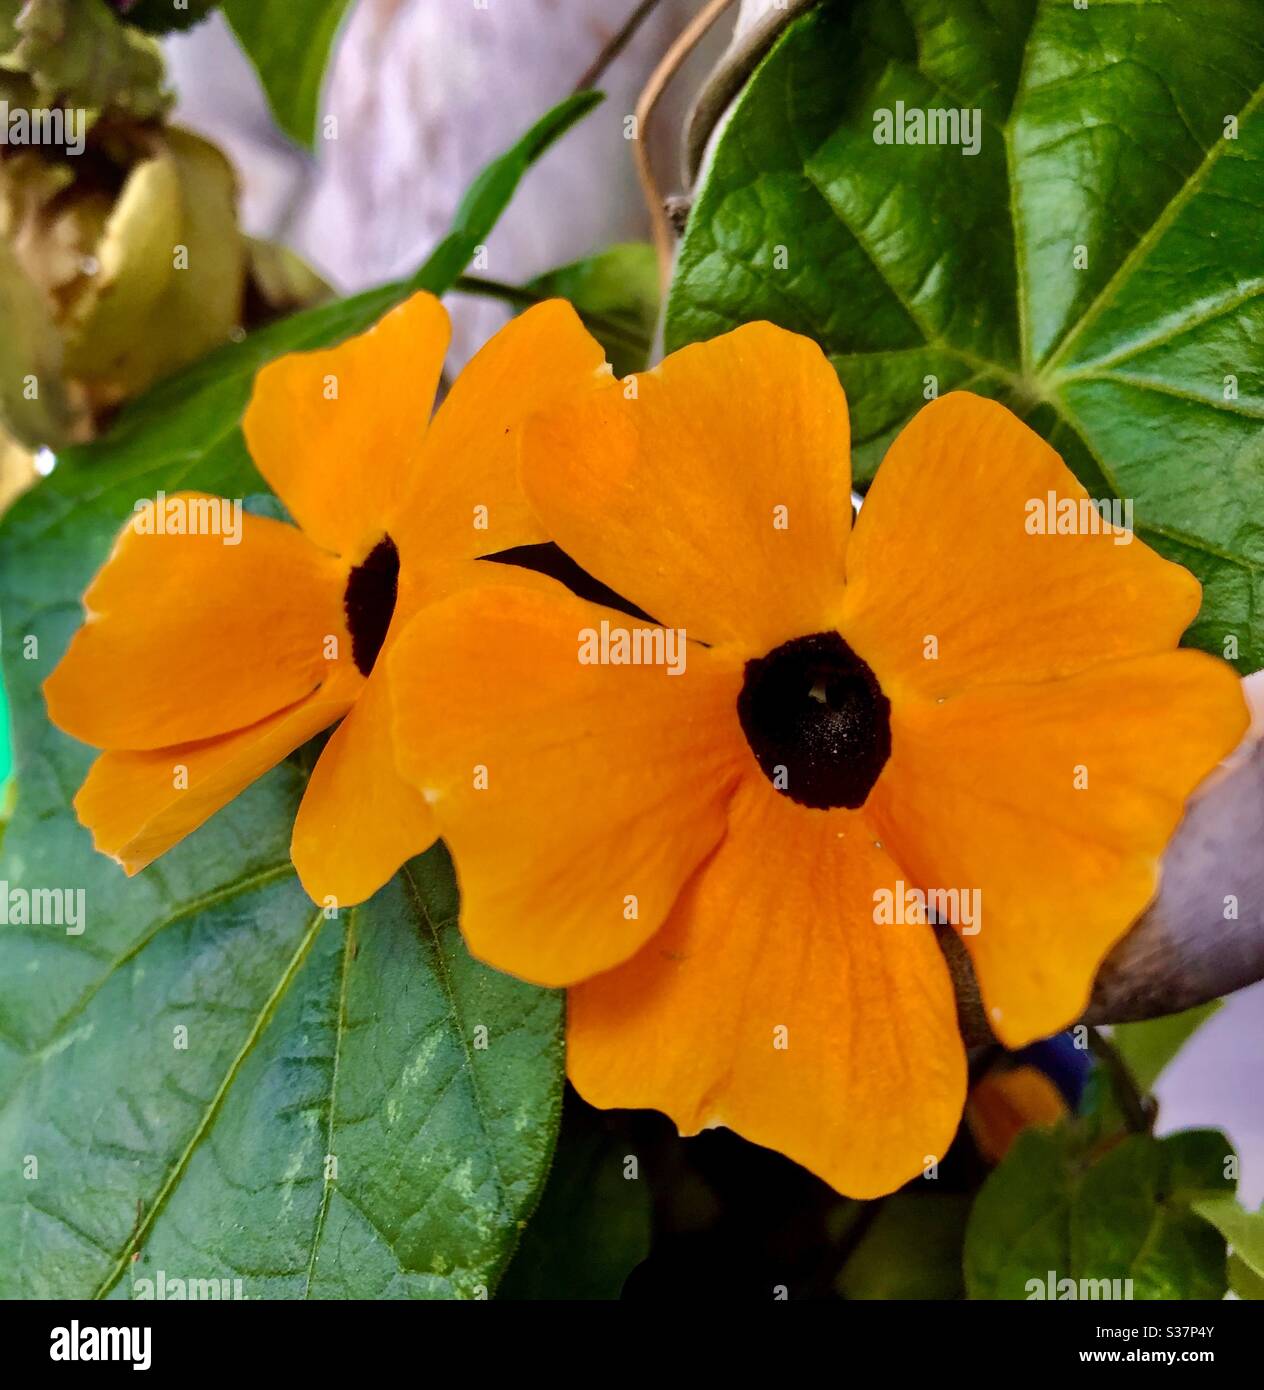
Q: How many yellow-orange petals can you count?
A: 10